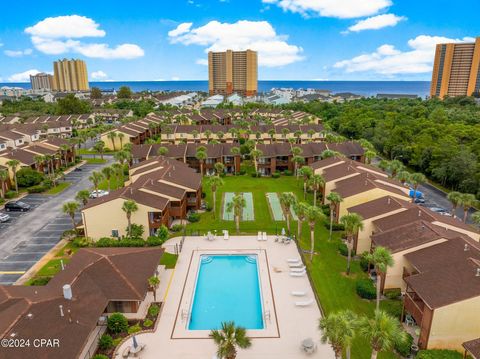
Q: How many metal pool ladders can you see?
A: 2